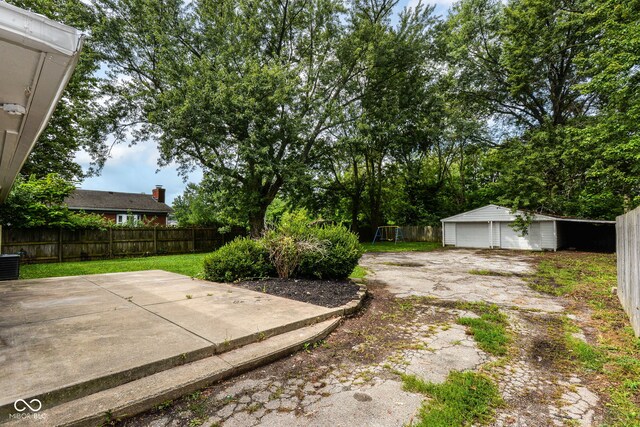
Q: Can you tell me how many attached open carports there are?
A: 1